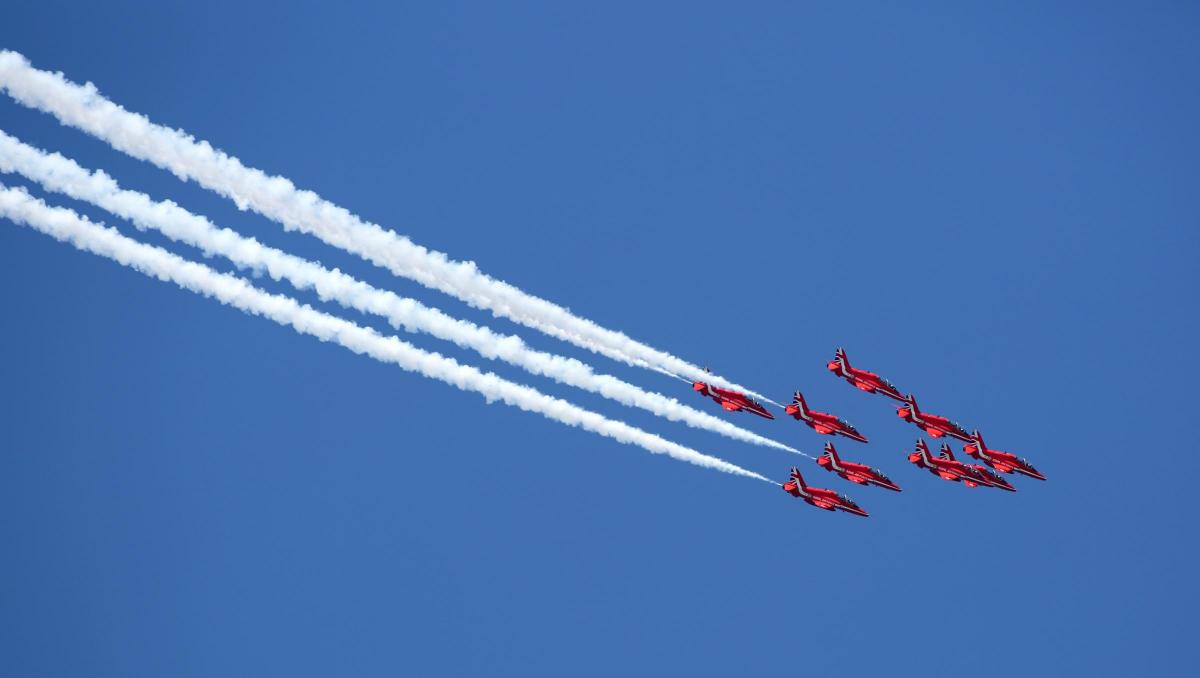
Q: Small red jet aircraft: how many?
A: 9